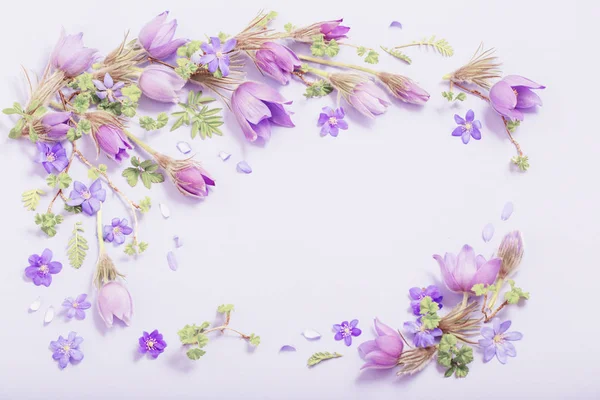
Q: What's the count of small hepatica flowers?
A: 15